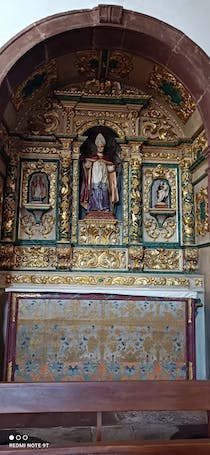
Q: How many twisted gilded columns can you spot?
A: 4